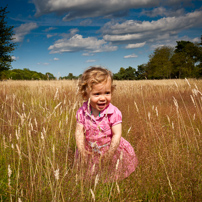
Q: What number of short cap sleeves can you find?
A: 2